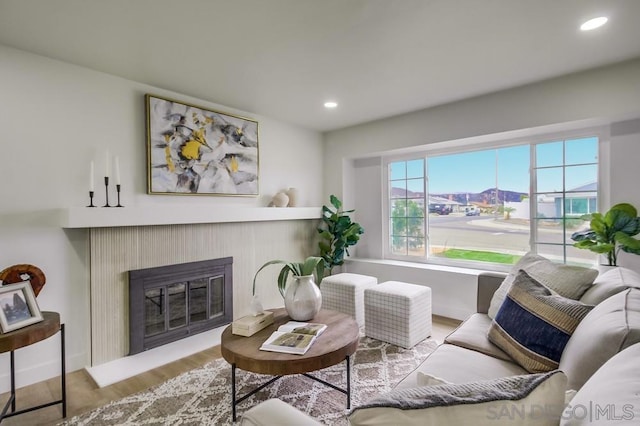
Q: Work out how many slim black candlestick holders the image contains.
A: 3